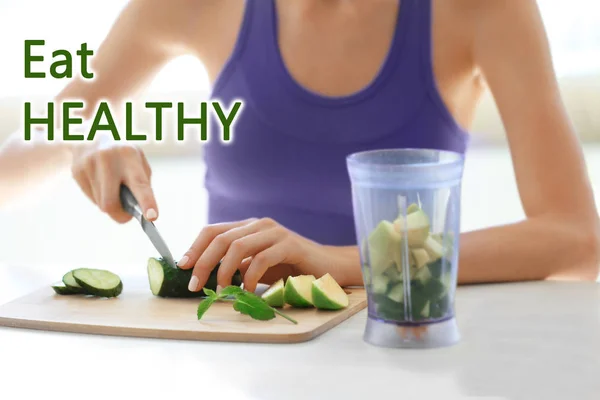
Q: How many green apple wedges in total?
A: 3